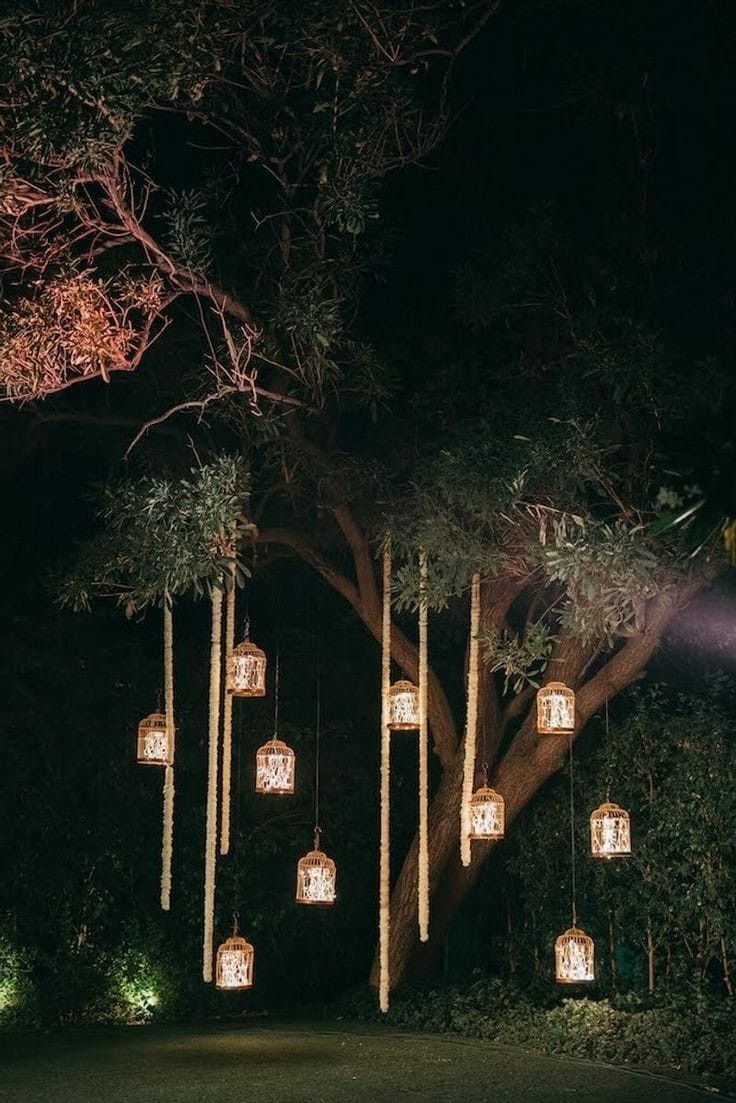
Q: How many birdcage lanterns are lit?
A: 10